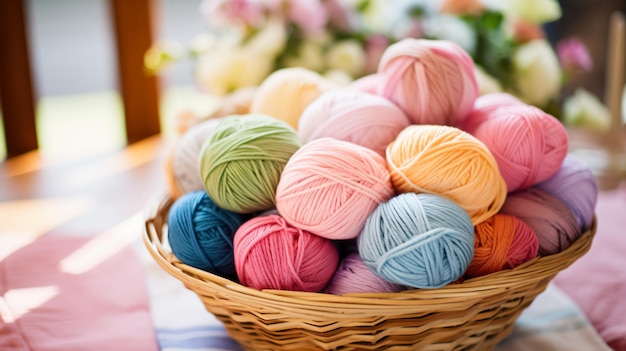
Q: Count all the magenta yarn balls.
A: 1